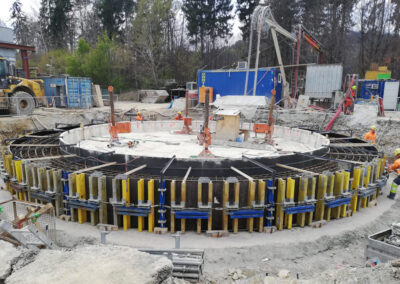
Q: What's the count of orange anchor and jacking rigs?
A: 4